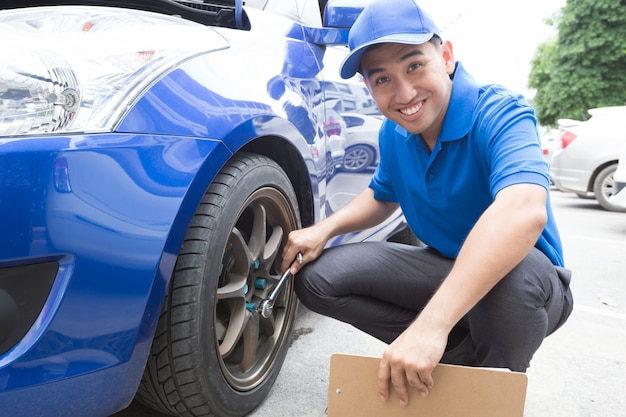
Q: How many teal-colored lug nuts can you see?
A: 4